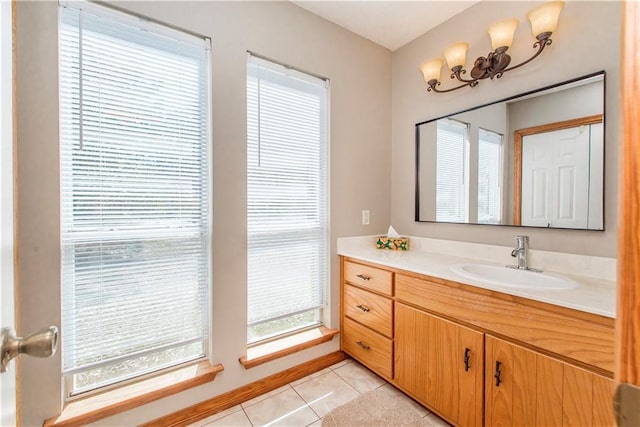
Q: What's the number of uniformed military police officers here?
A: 0